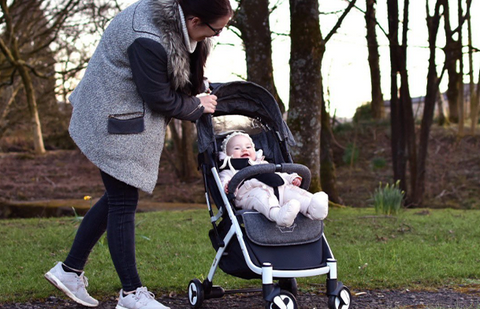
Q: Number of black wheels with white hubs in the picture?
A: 3